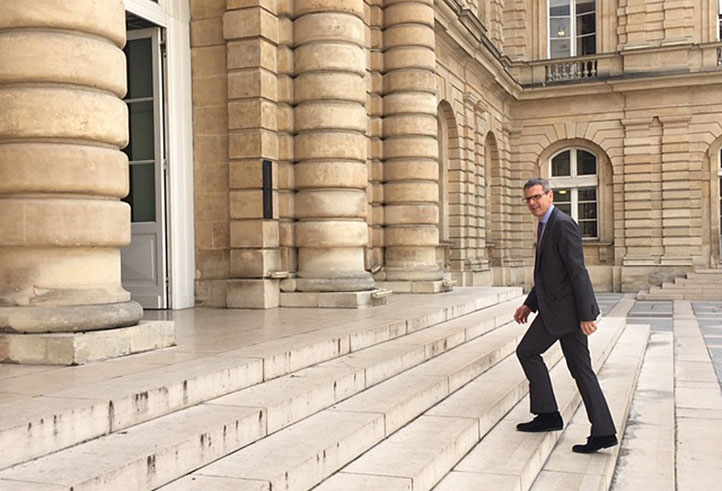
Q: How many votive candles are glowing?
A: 0